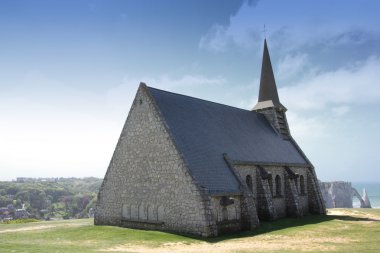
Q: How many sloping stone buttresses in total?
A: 4